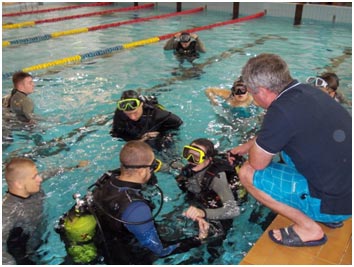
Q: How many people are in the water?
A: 8